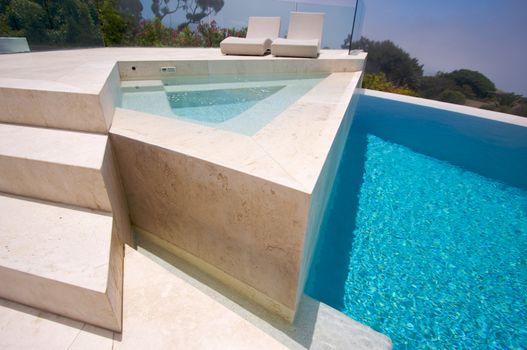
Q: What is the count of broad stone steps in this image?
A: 3